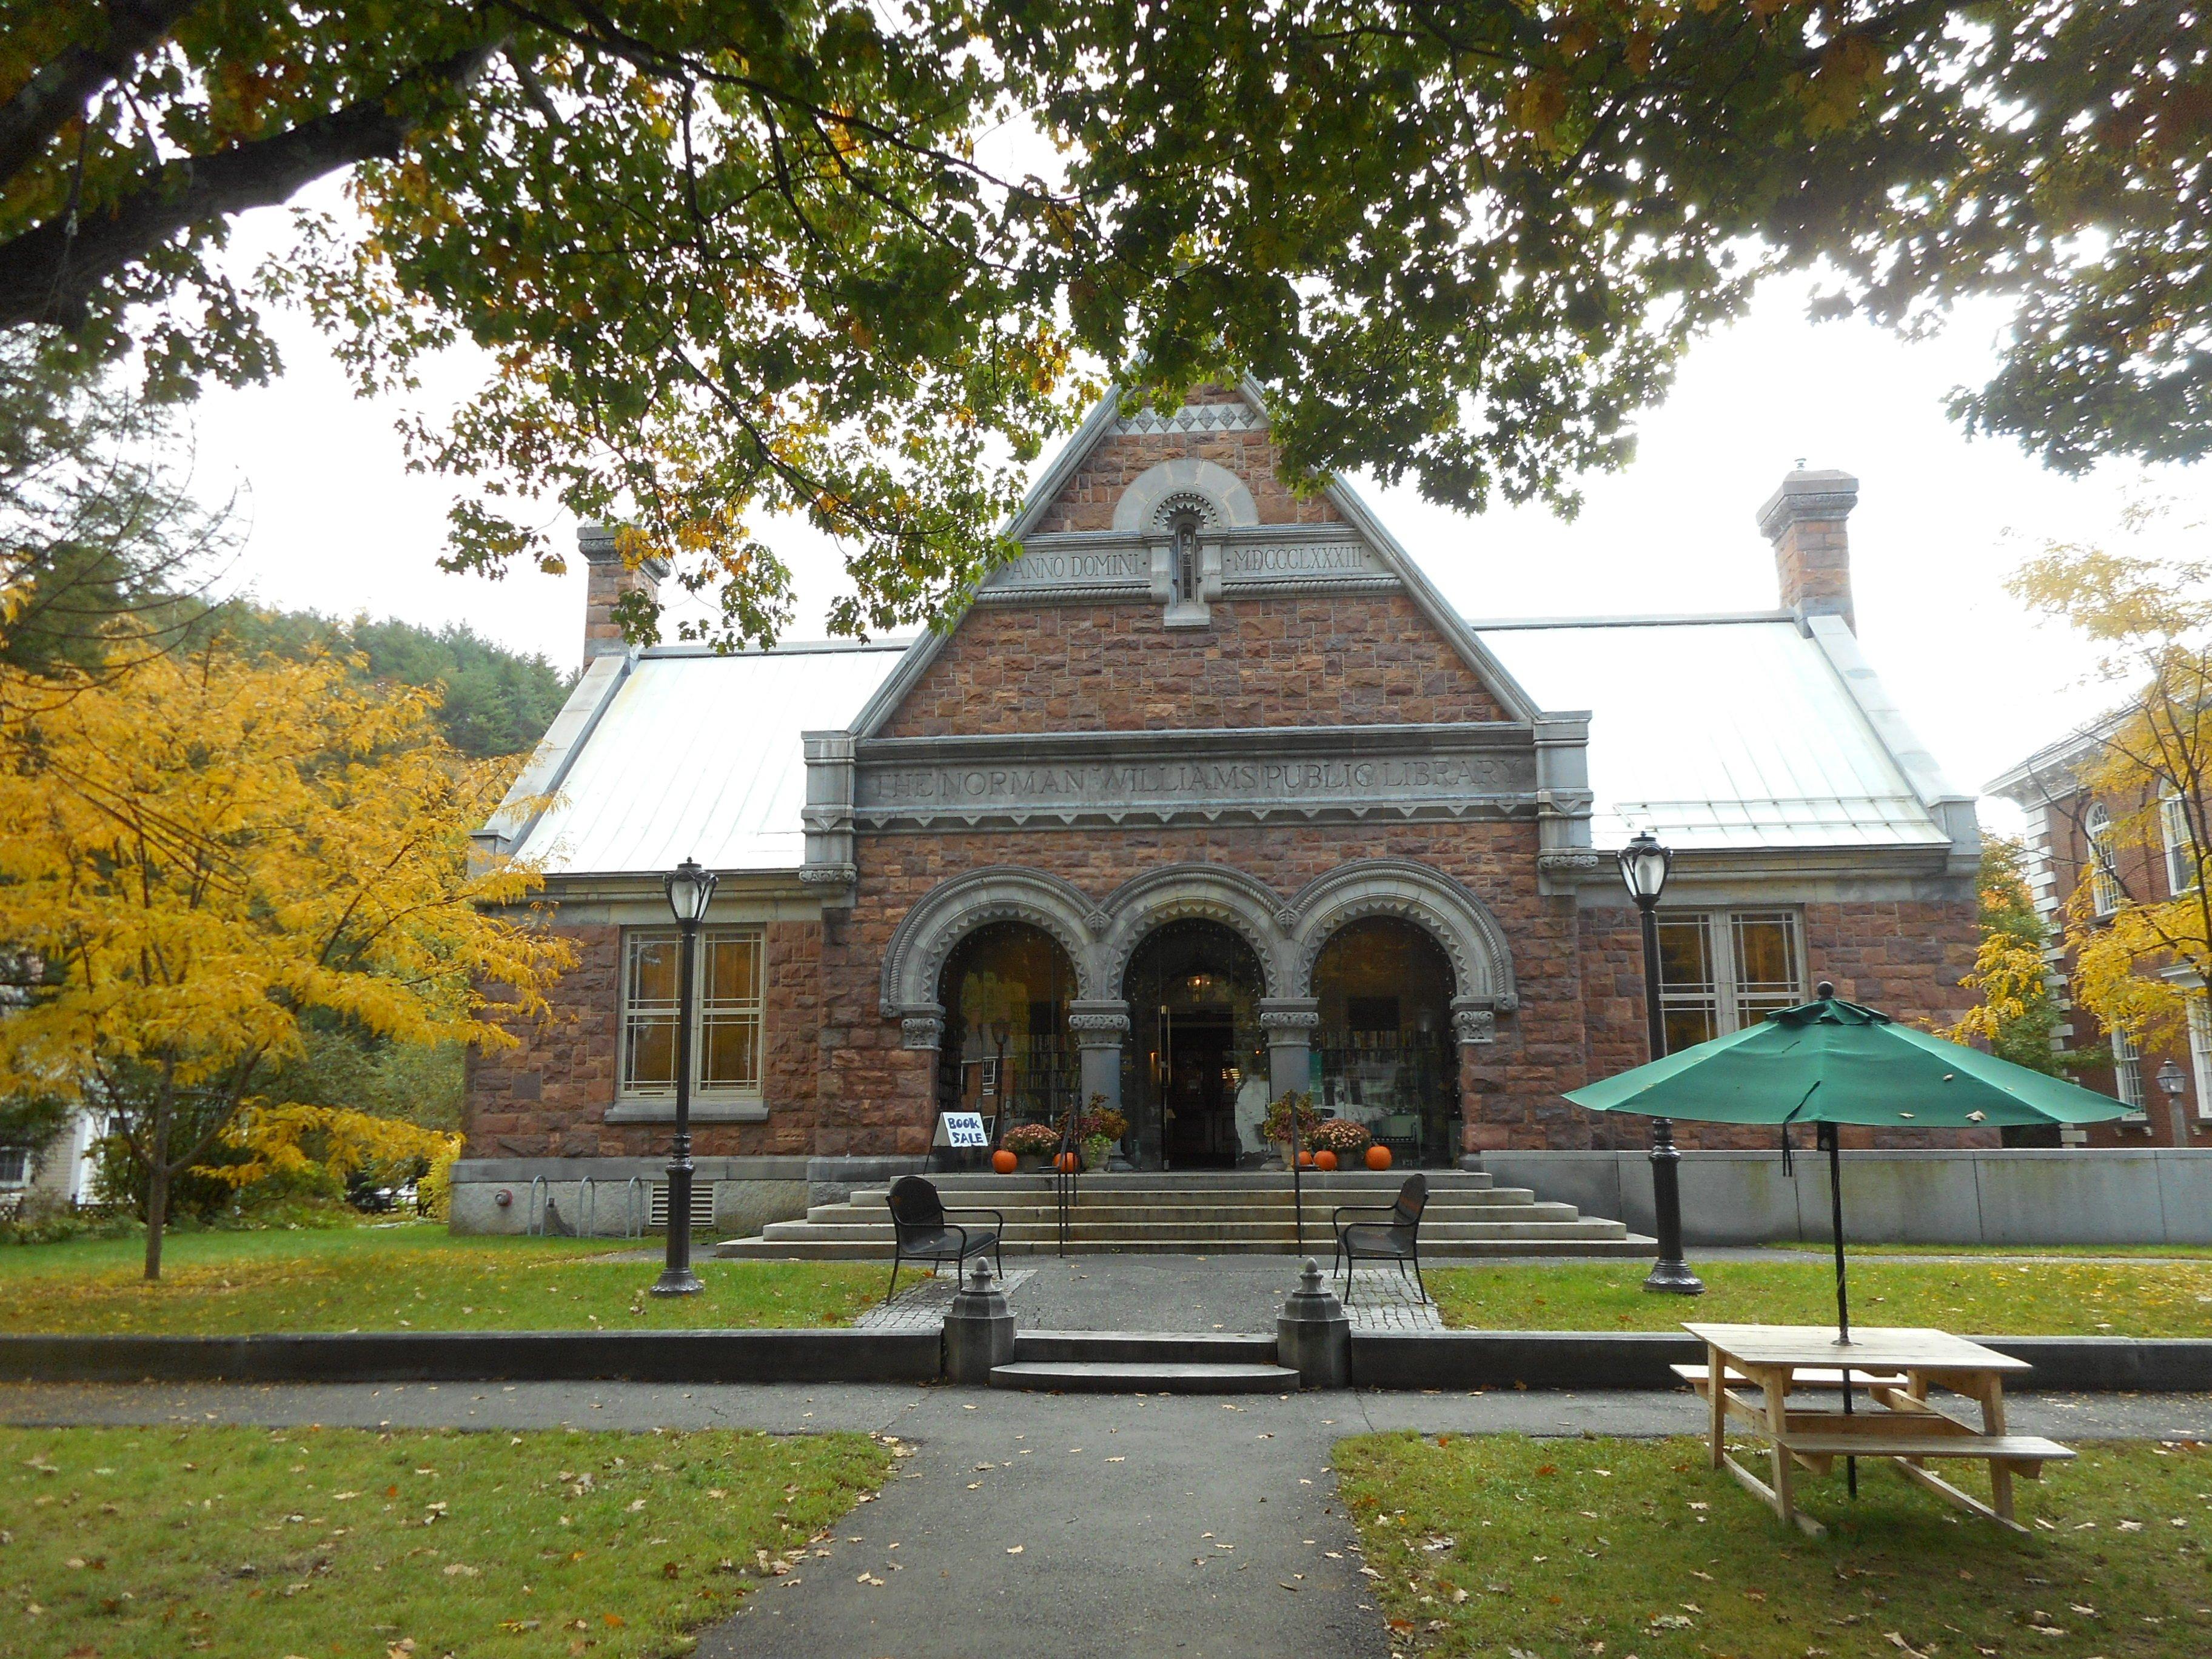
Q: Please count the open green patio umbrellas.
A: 1